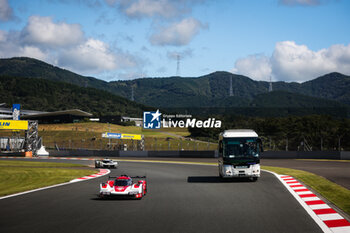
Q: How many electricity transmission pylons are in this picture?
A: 4